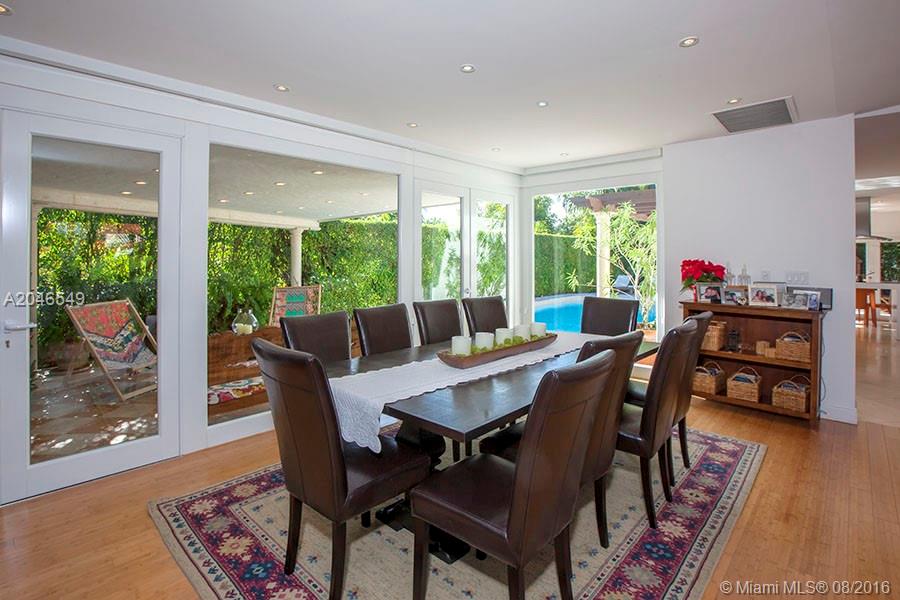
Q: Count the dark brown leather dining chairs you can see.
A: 10